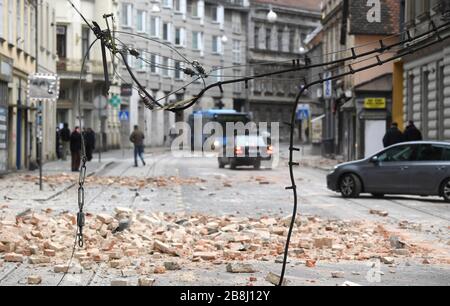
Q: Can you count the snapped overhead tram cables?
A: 2